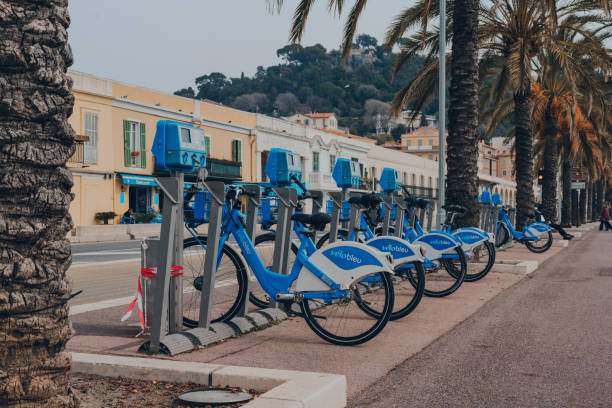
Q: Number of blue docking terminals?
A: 6